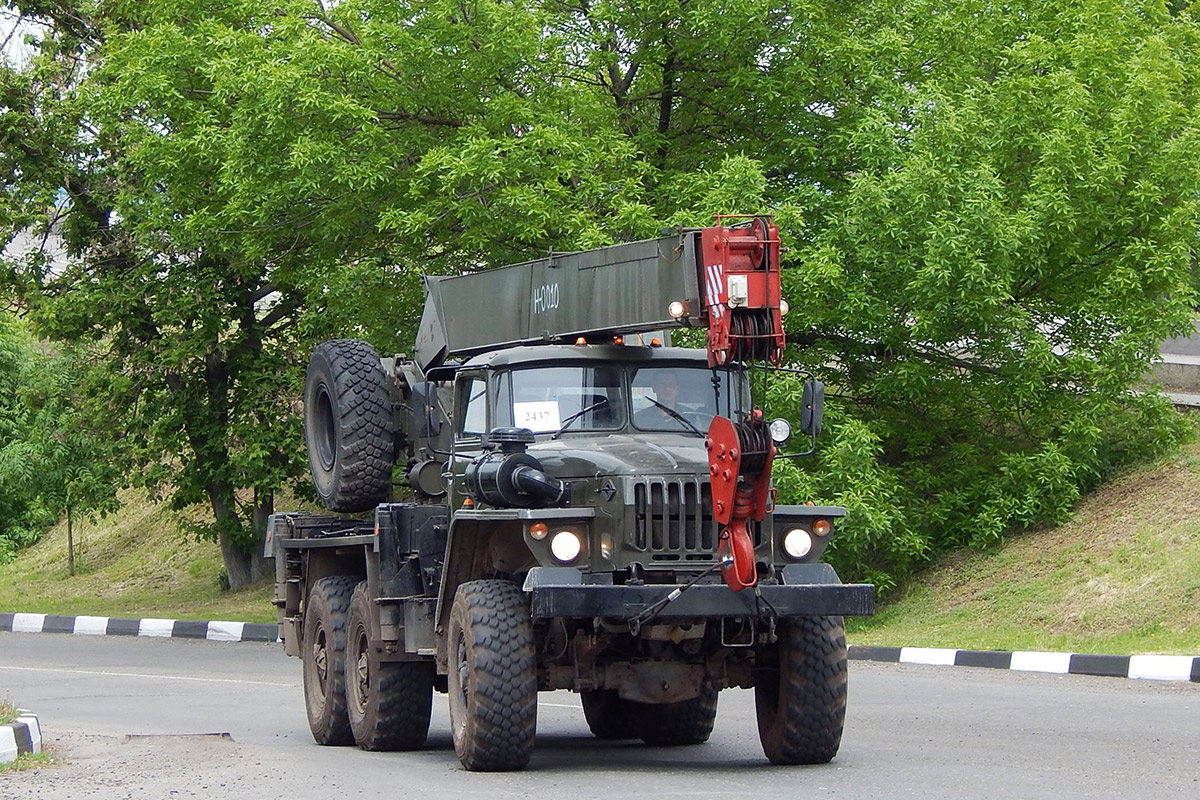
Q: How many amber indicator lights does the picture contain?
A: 7